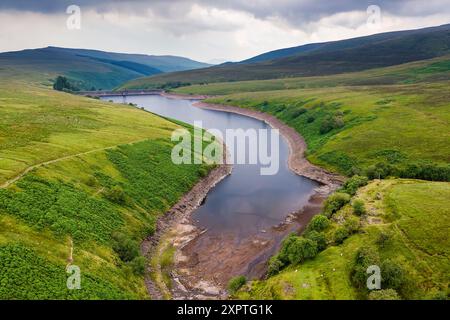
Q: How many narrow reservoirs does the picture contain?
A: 1